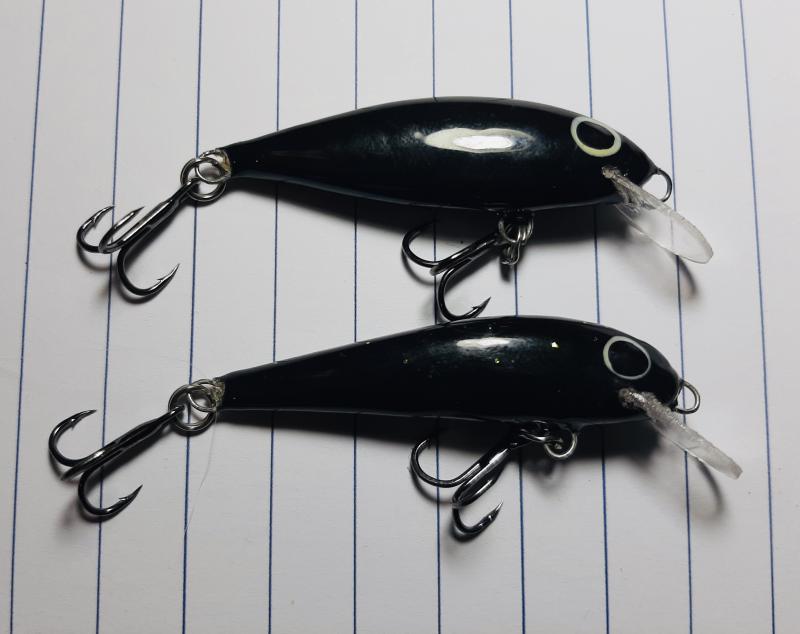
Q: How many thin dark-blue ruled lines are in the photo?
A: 10